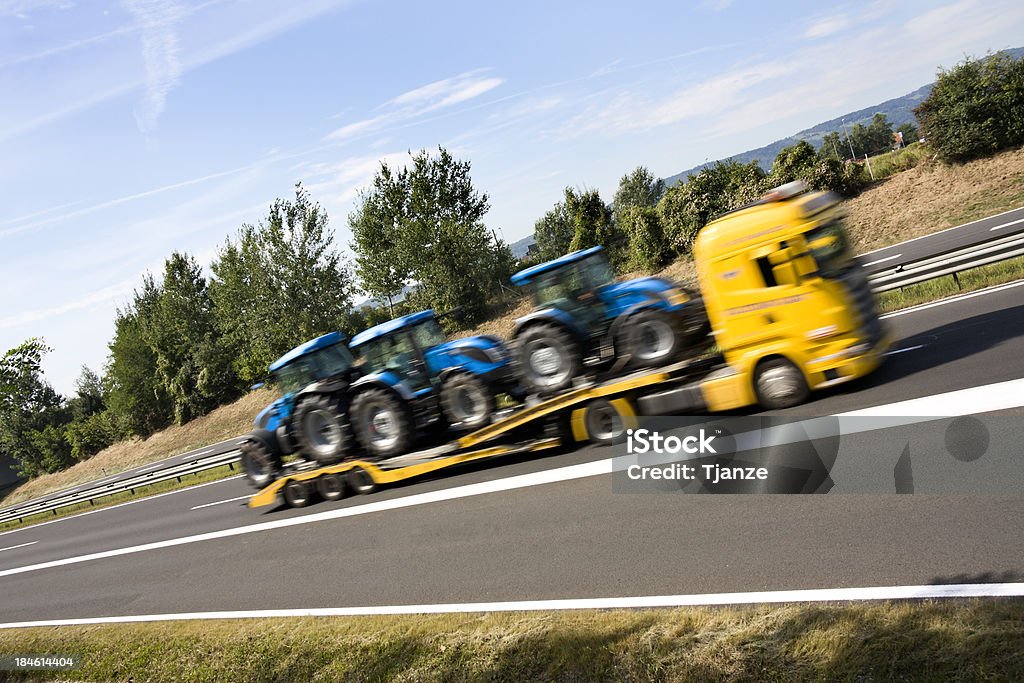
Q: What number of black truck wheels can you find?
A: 5